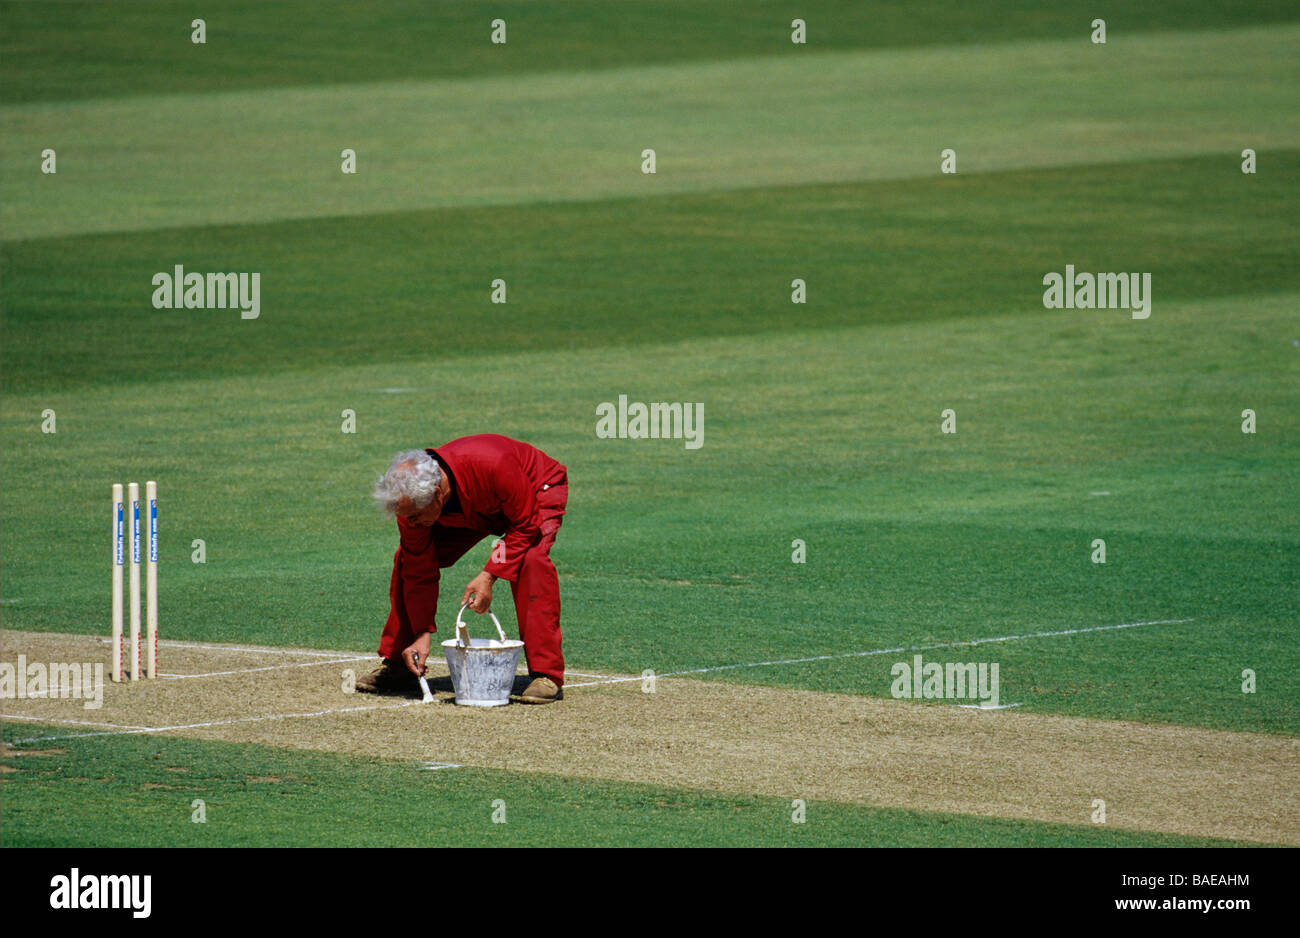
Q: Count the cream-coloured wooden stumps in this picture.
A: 3